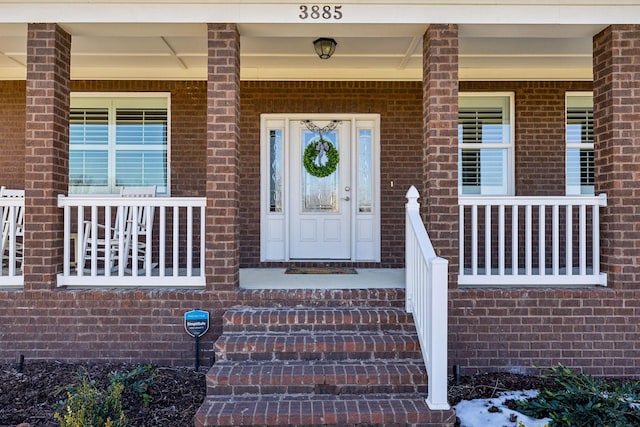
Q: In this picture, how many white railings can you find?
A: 4